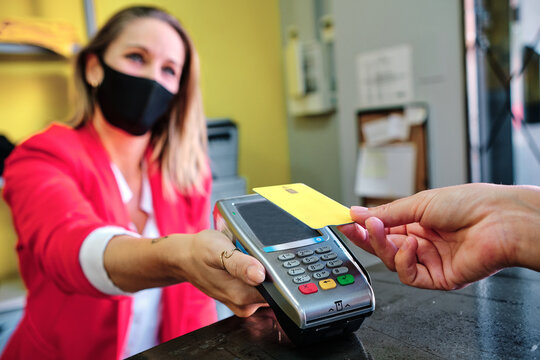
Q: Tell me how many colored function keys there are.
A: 3